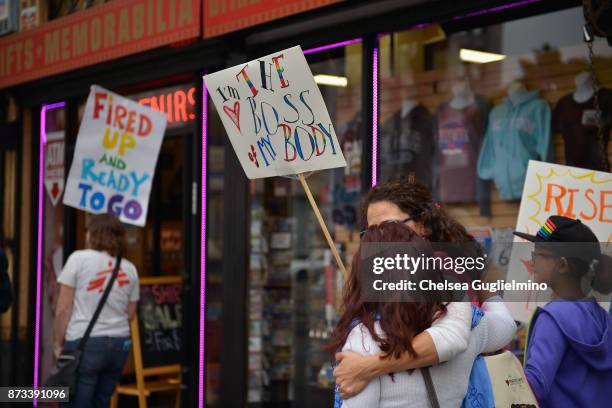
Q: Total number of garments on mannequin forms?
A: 4